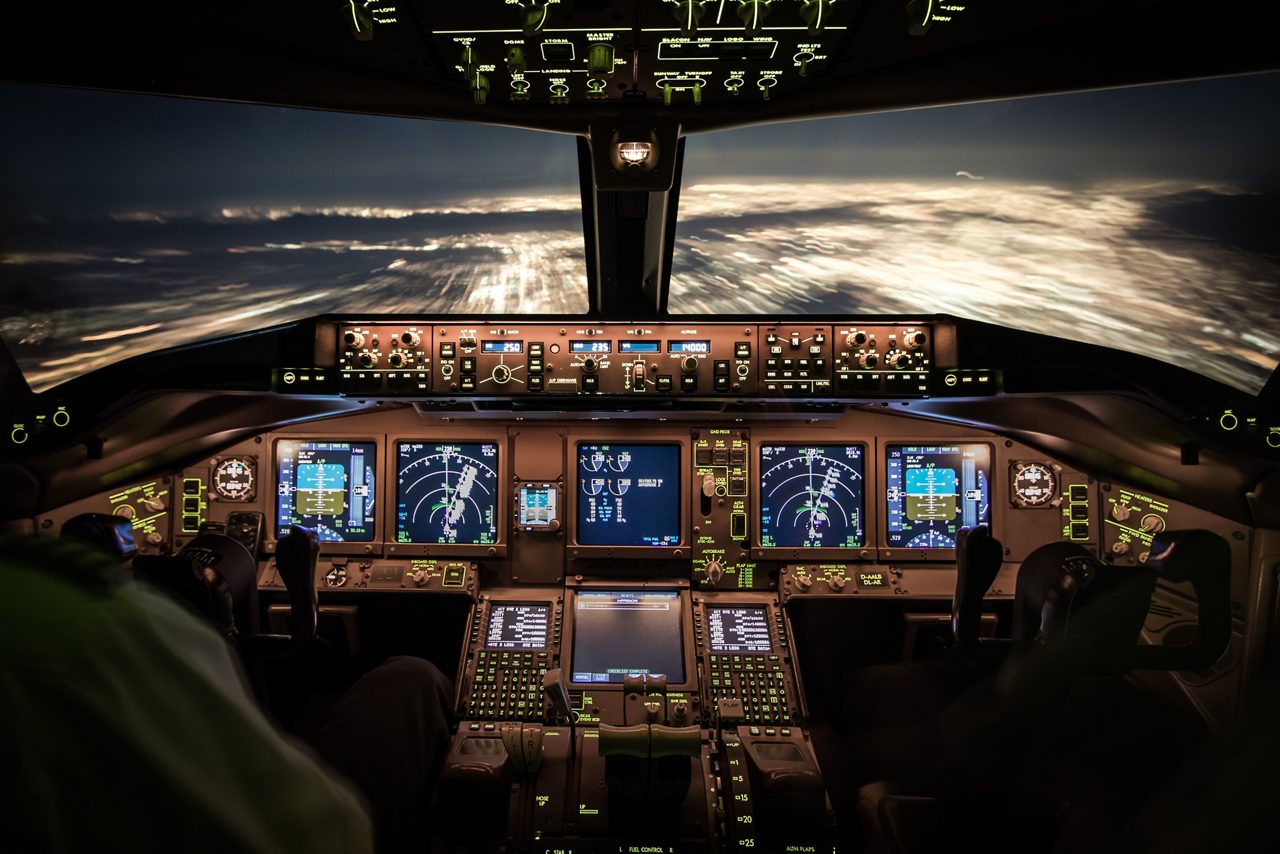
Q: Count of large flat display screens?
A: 6